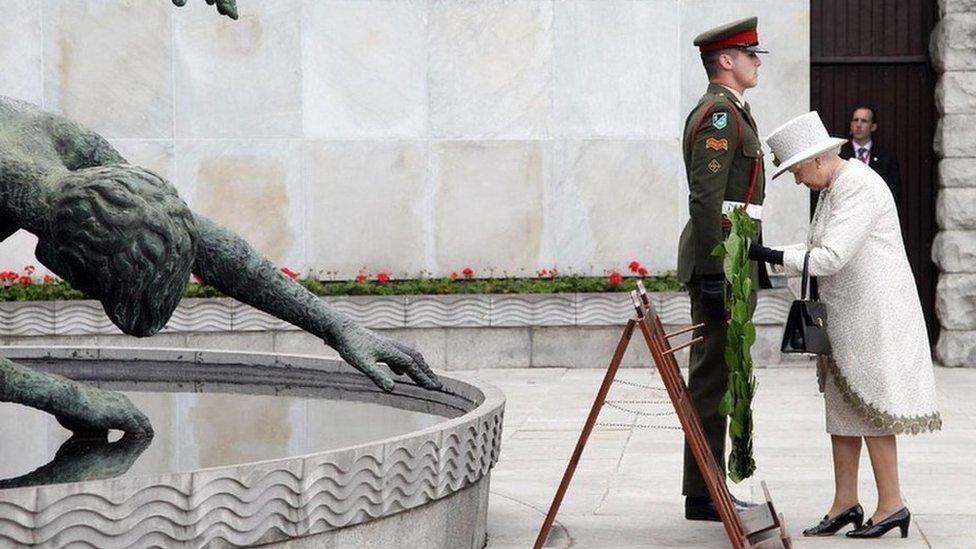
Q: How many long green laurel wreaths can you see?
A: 1